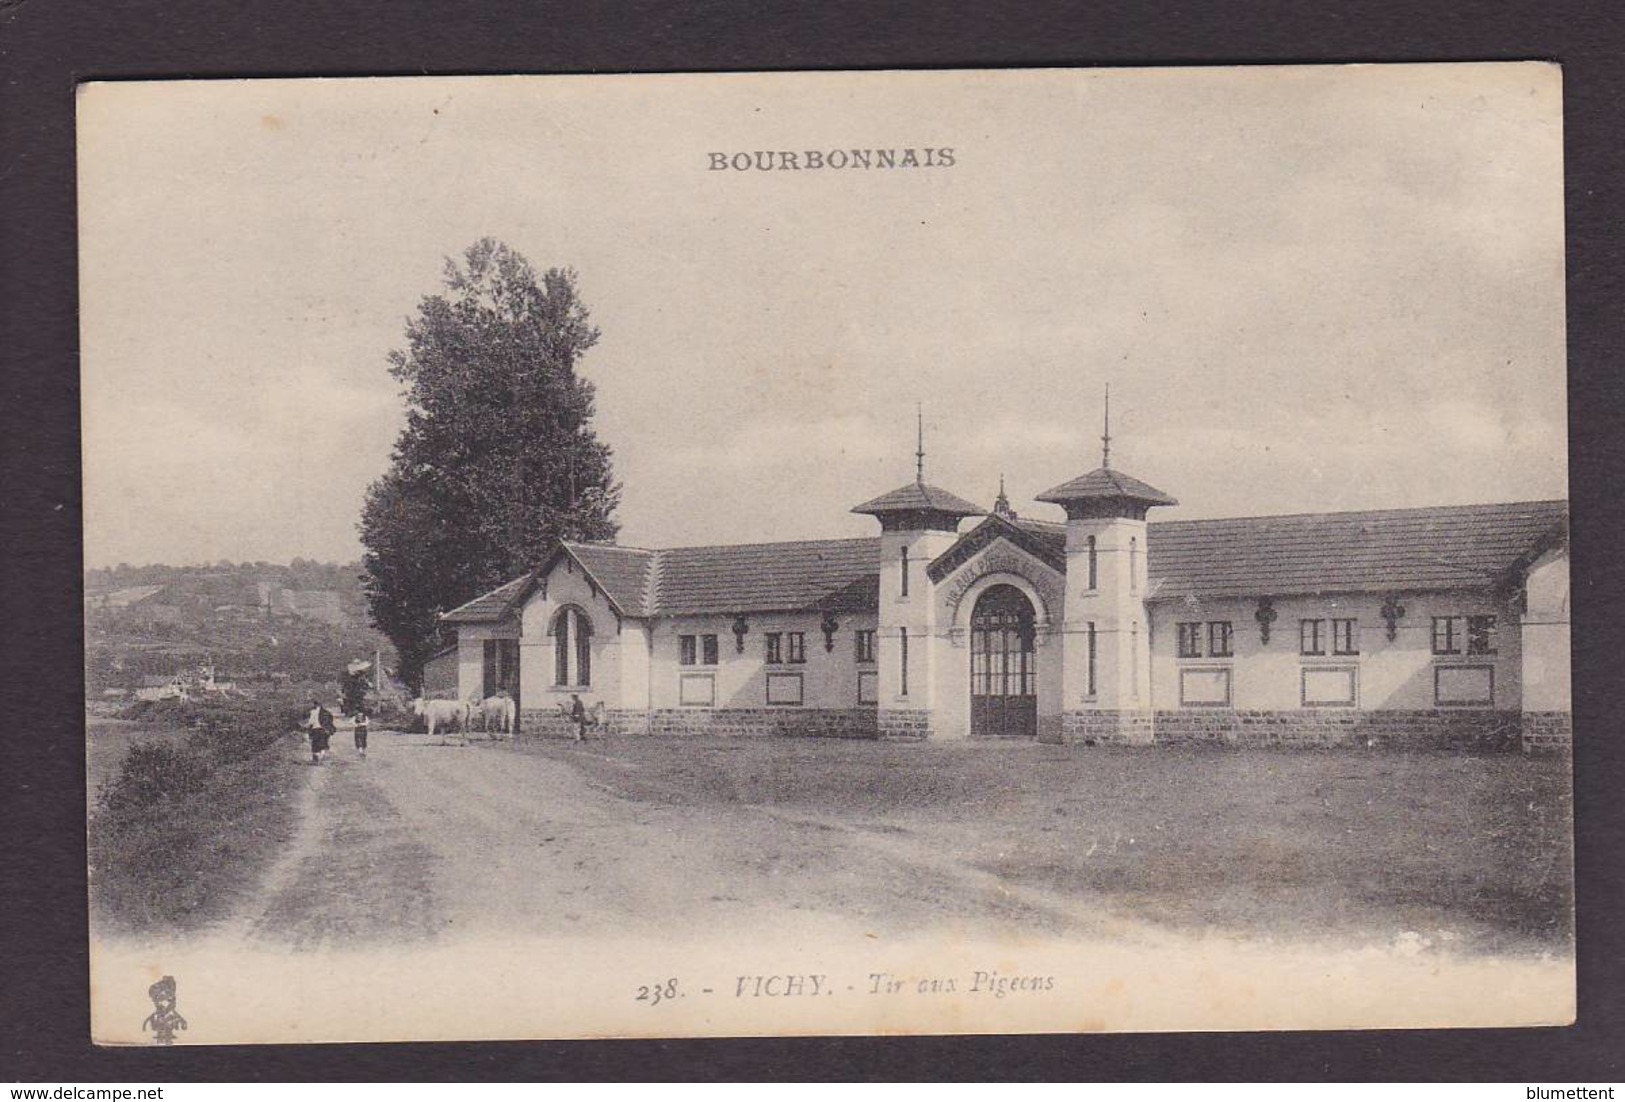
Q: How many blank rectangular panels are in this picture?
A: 6